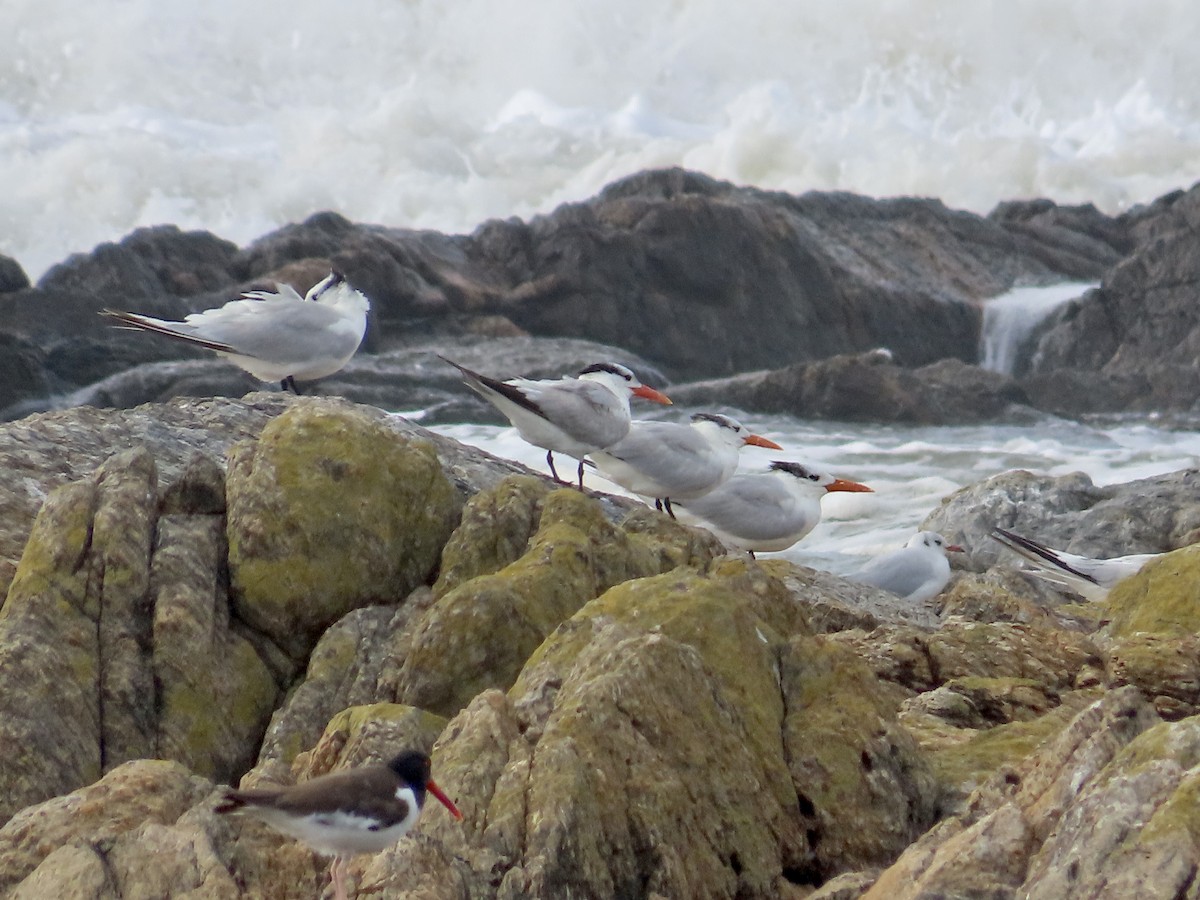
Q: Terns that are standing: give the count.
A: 4